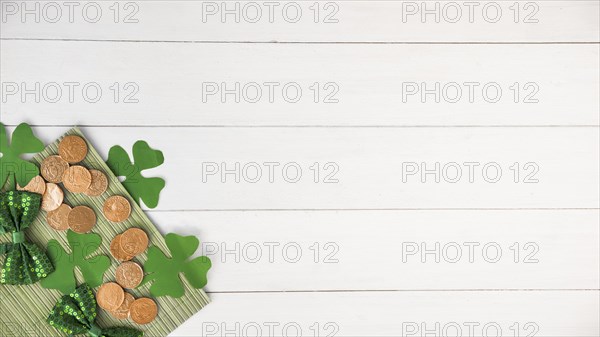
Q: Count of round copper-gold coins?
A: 15